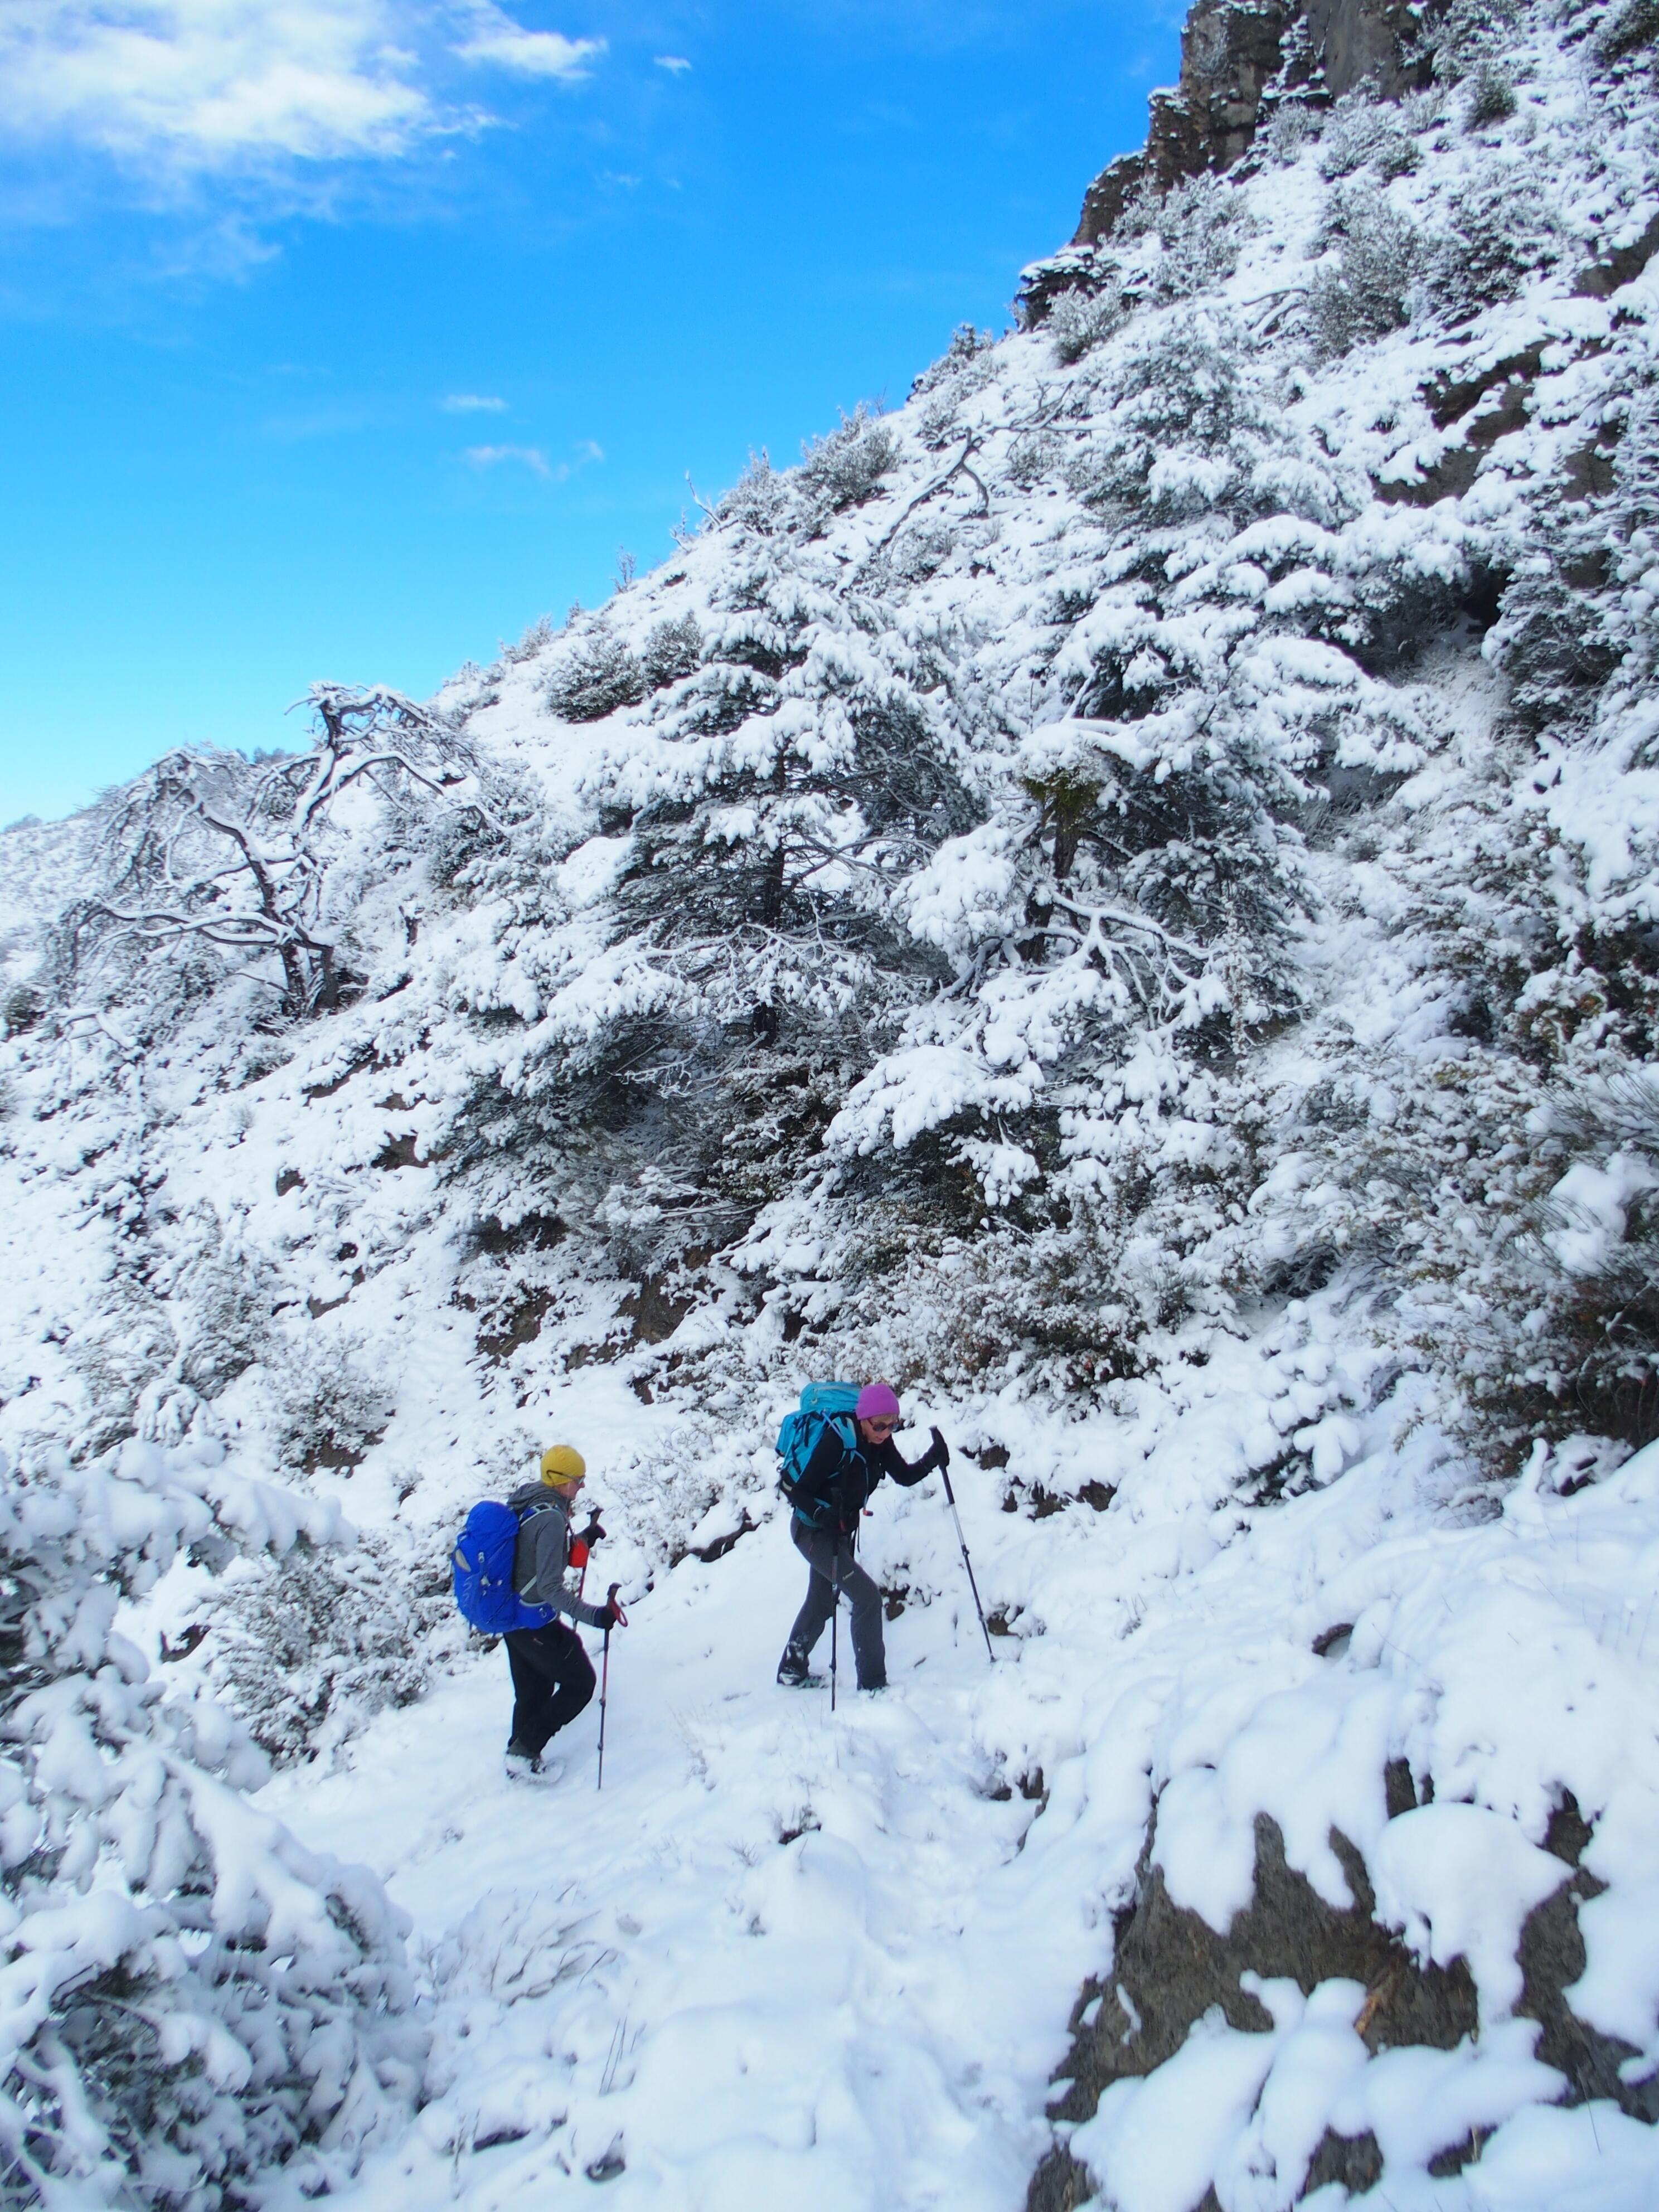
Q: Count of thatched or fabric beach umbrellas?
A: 0